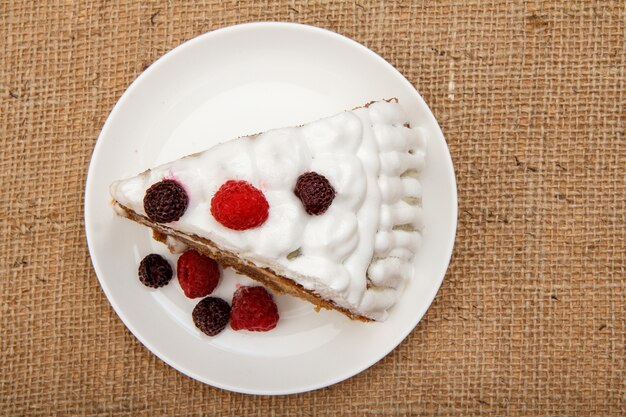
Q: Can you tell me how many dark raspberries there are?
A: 4